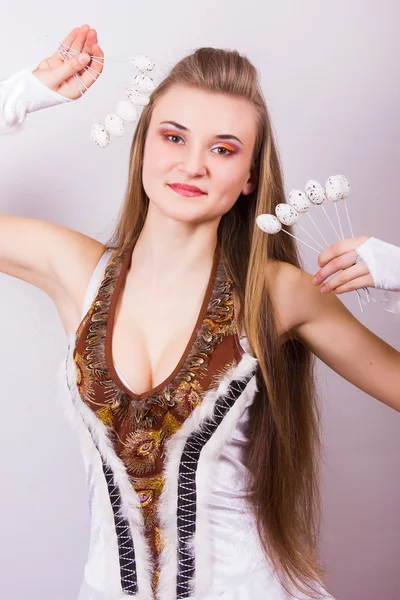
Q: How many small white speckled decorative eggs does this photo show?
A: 12